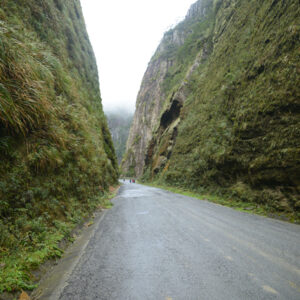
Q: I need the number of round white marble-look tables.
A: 0